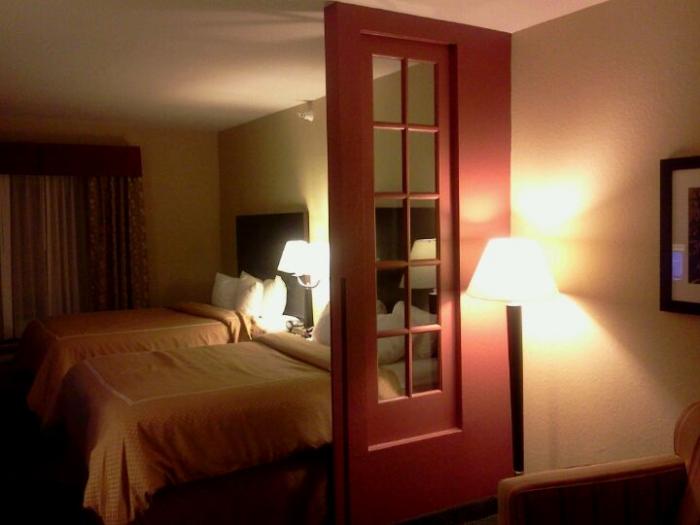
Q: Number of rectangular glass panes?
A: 10